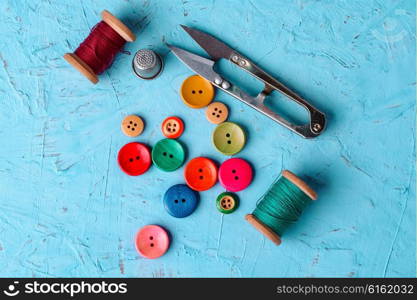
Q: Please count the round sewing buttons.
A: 12